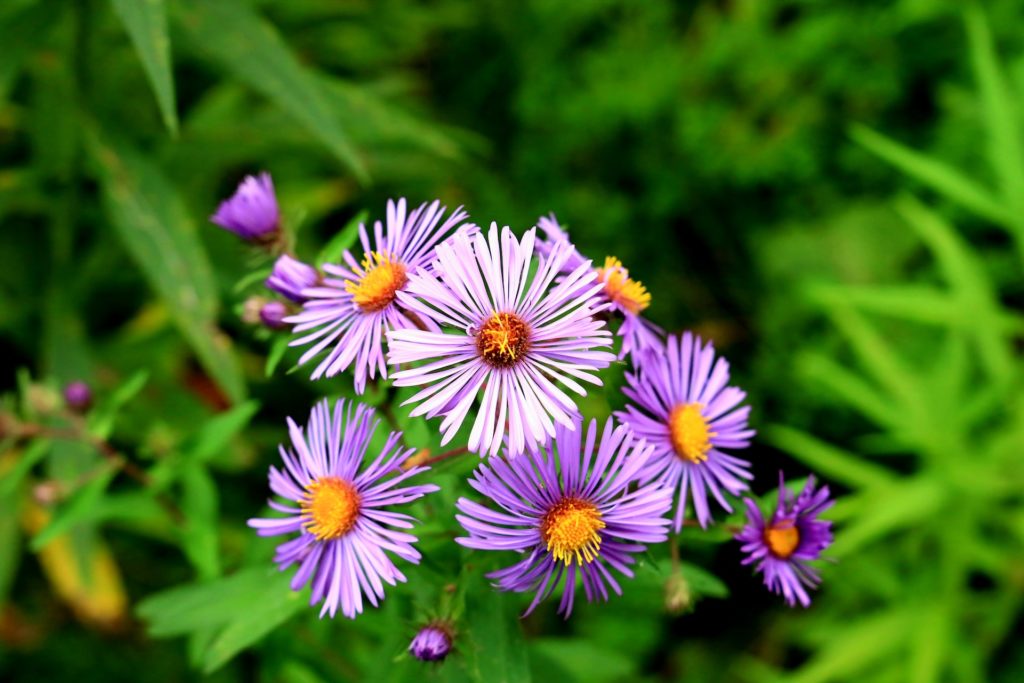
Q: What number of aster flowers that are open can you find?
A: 7